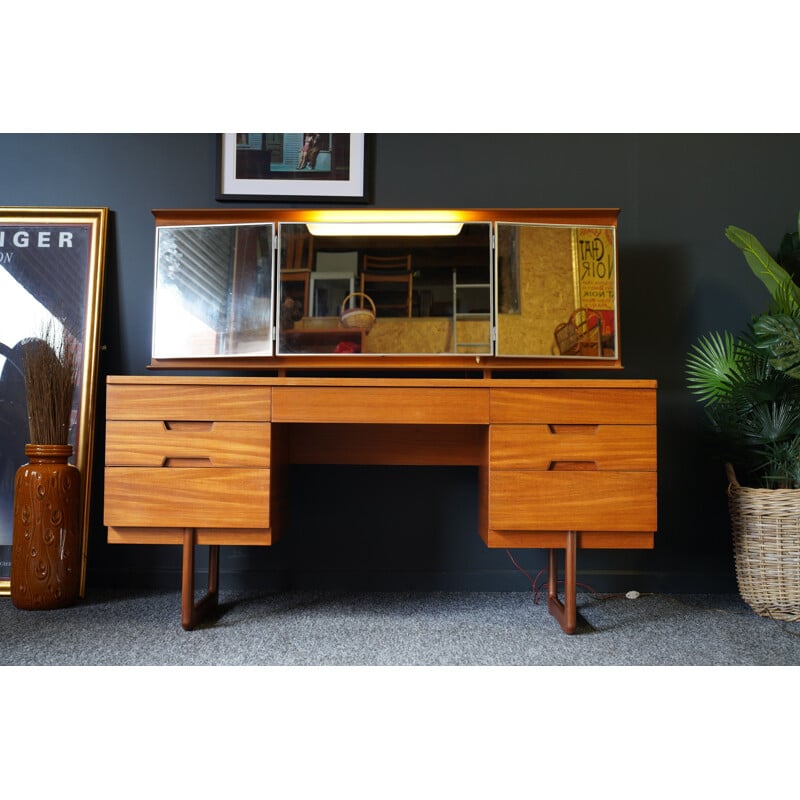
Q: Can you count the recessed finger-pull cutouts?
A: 4